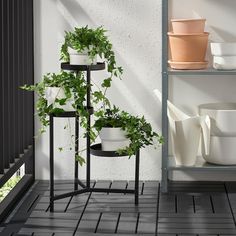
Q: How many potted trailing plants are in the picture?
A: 3